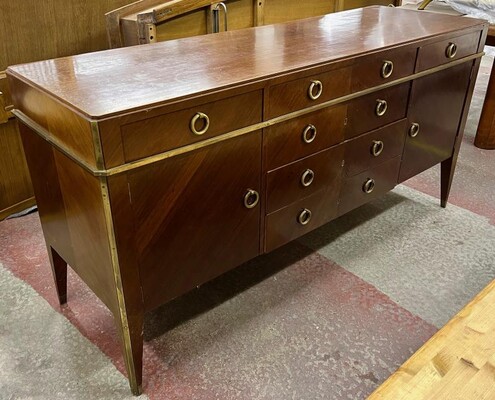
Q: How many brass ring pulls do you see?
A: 12